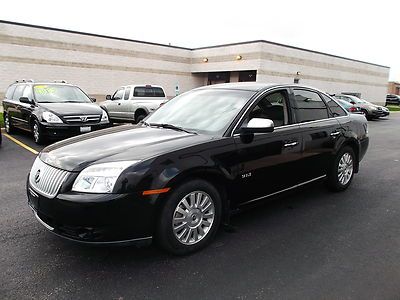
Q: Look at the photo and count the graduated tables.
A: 0